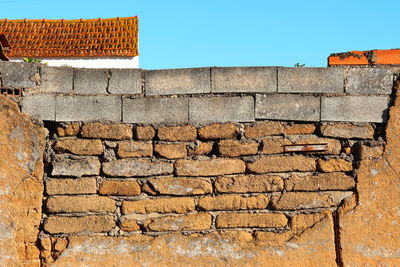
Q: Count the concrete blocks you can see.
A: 14